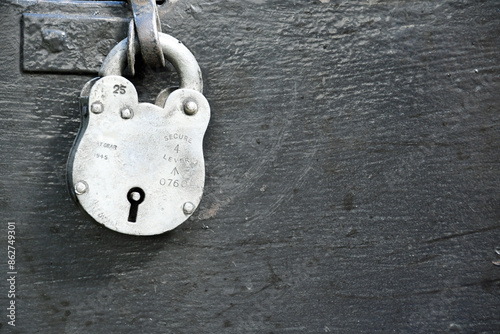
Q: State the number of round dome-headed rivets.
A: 5